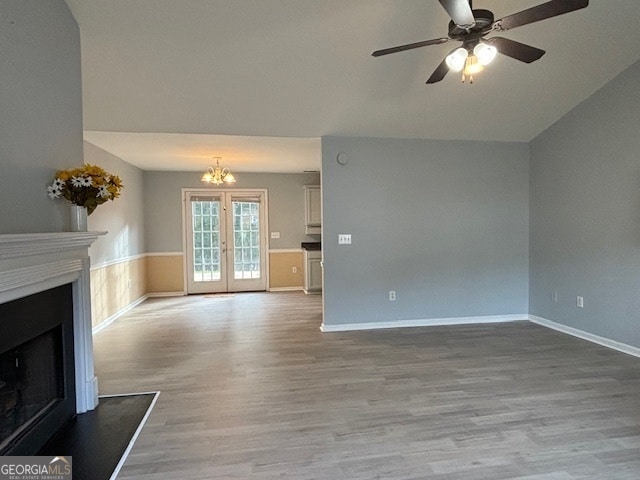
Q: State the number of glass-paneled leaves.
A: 2